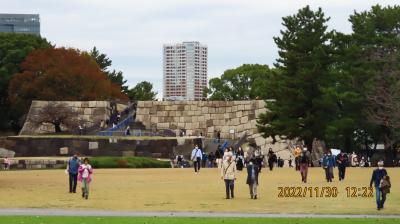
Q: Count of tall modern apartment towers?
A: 1